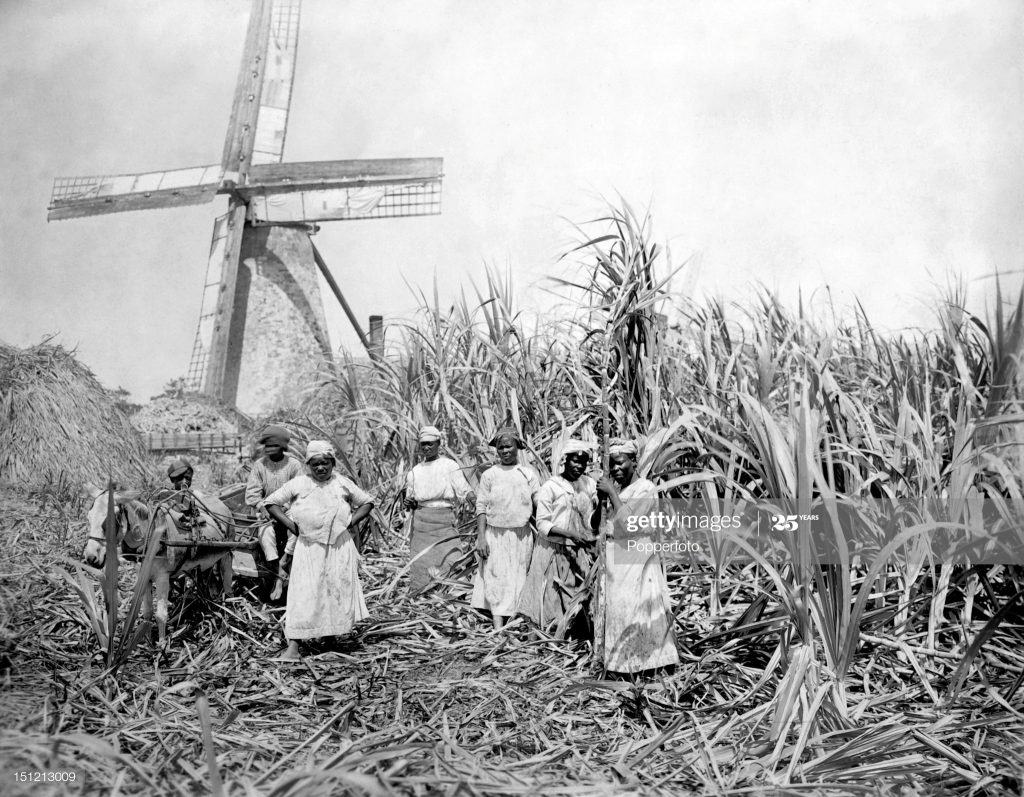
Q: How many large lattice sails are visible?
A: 4